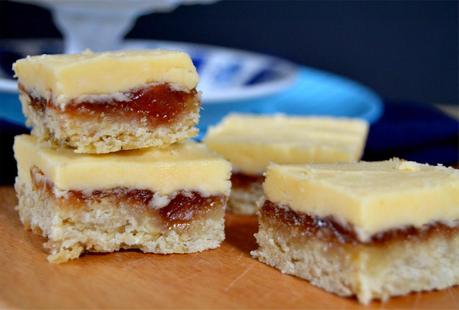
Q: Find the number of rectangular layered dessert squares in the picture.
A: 4